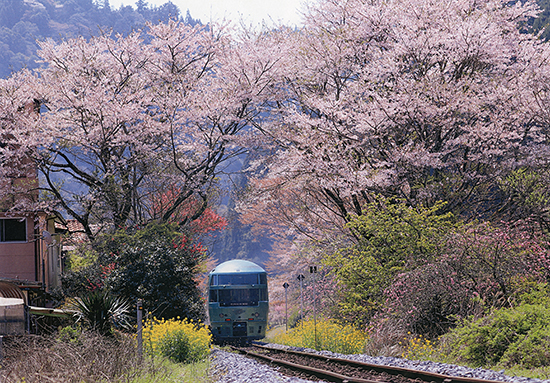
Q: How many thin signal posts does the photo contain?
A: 3